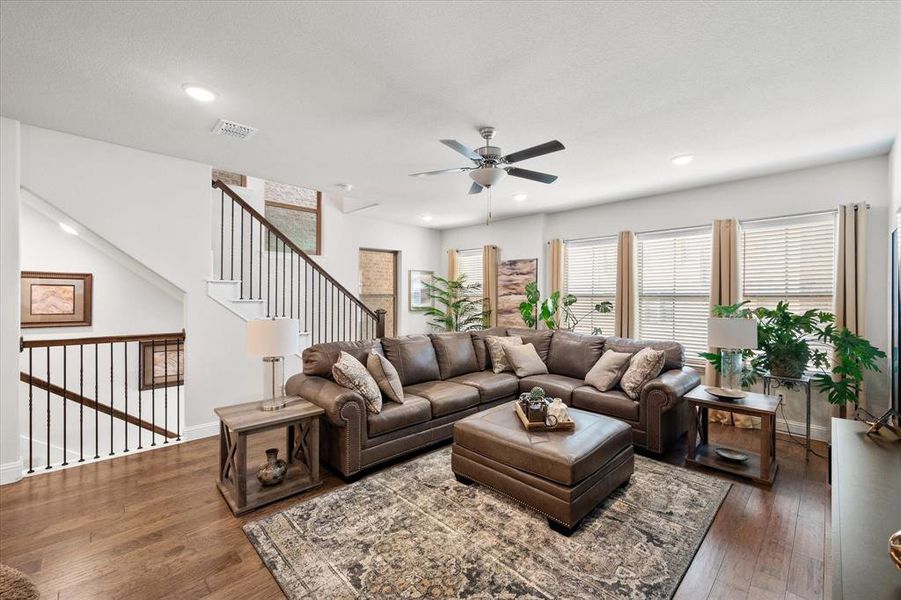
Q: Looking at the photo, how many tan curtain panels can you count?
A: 6